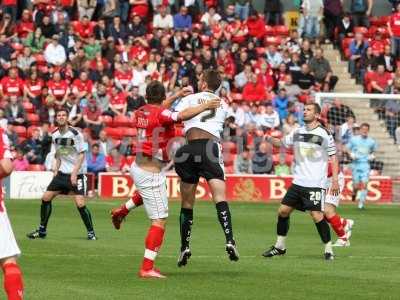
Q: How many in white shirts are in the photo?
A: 3